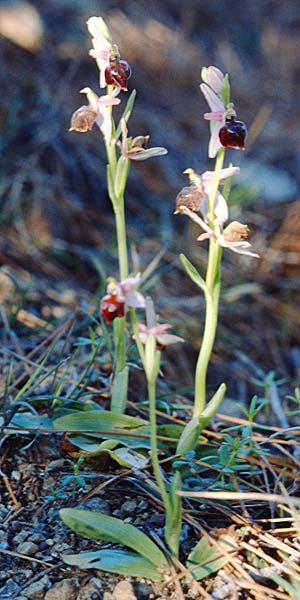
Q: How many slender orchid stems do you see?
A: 3